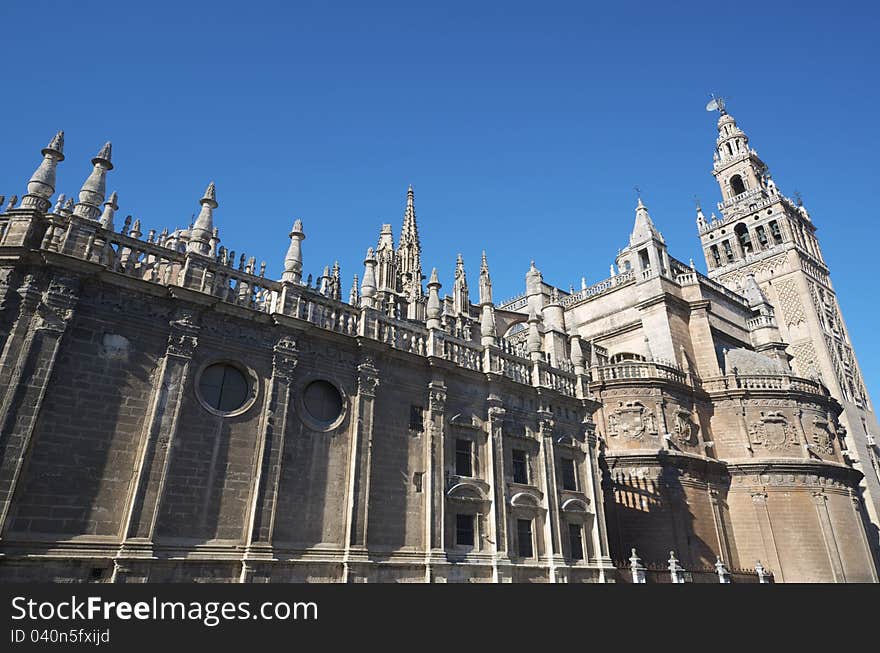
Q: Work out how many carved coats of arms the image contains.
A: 4